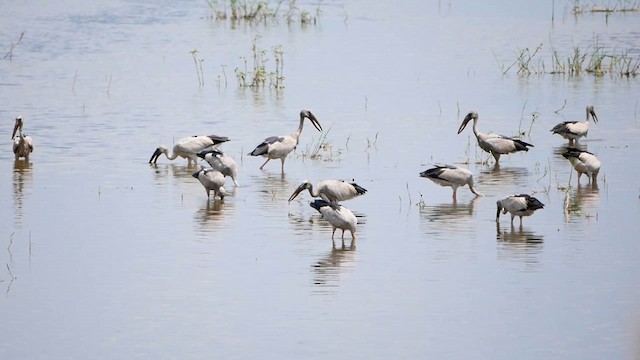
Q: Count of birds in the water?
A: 12